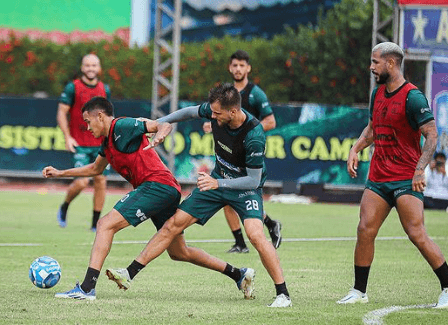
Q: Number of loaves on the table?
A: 0